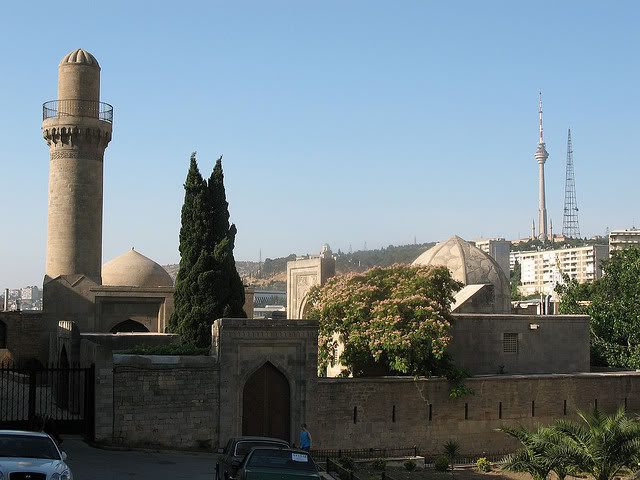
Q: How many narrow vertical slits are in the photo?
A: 9